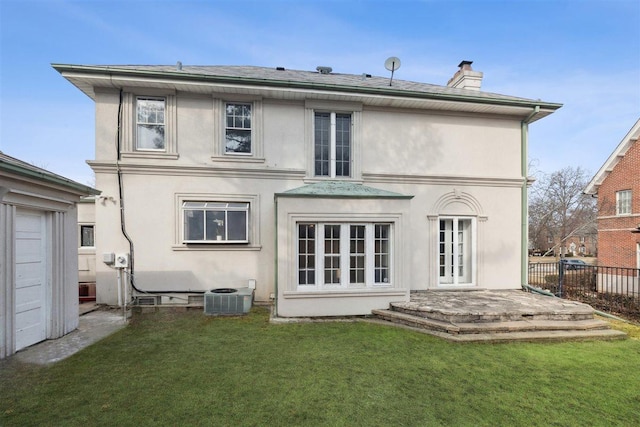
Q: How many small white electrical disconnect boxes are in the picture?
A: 1